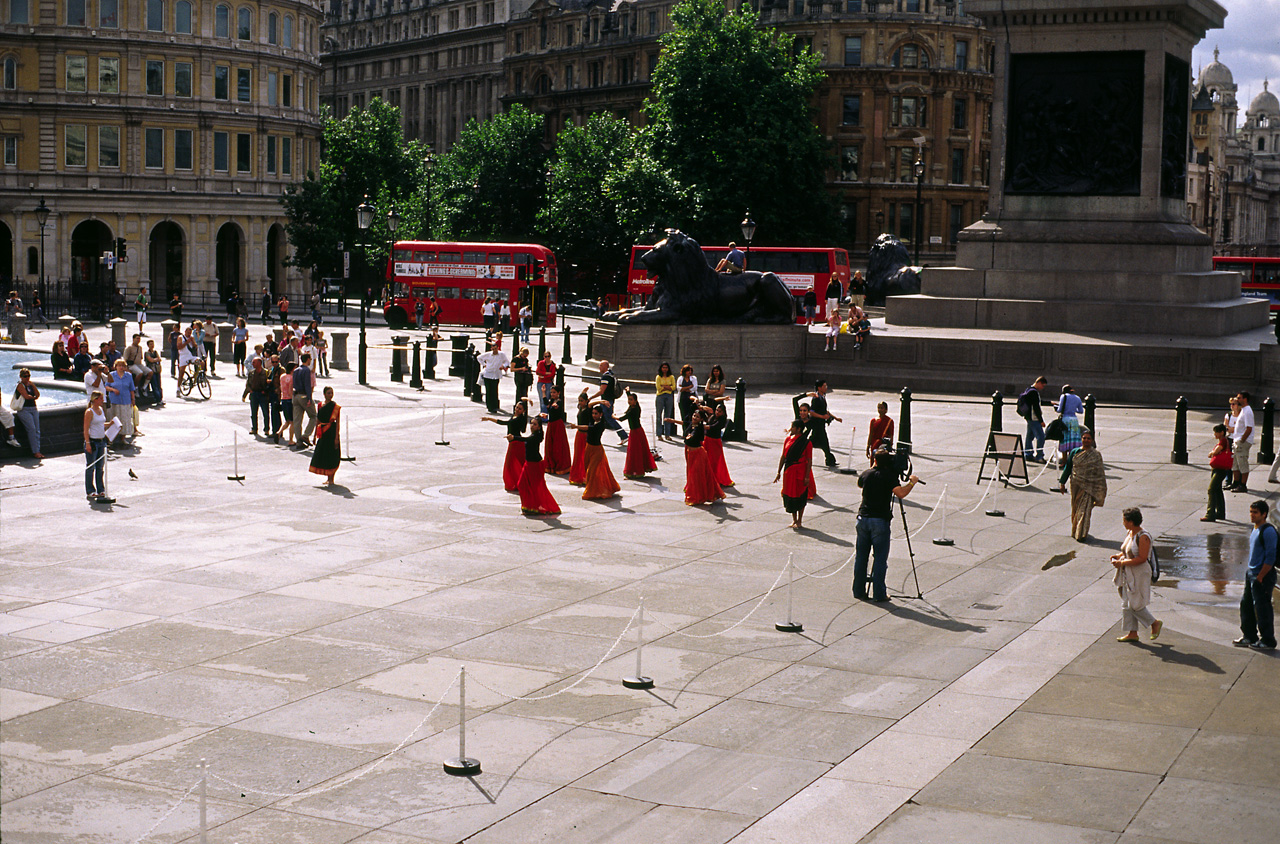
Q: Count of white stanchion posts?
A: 13